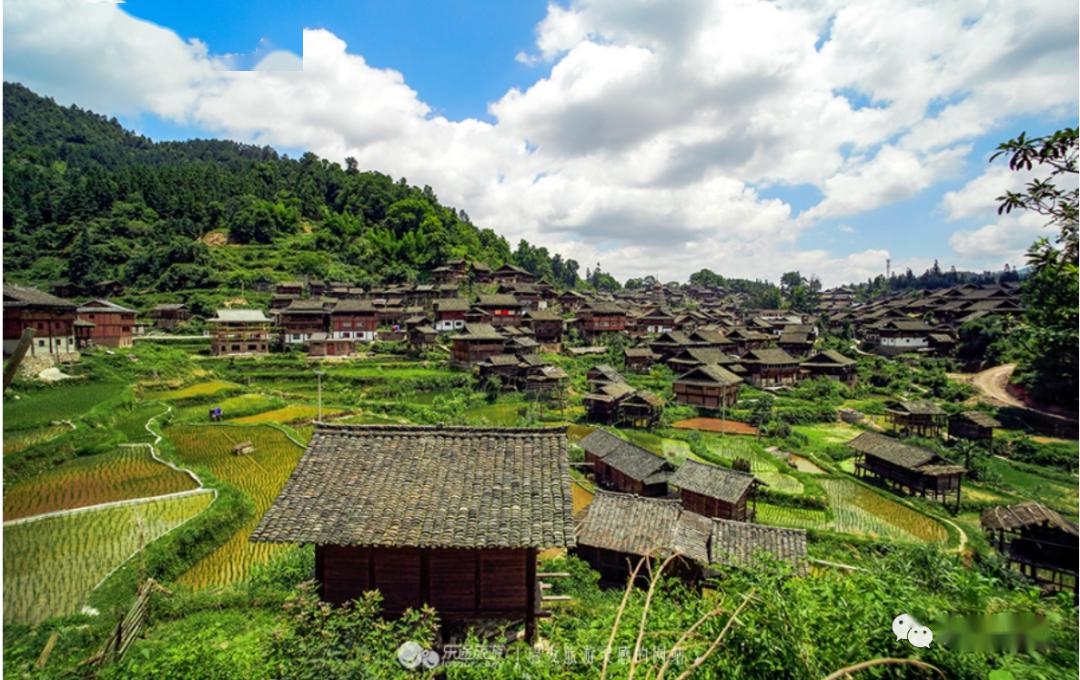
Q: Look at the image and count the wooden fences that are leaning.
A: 1